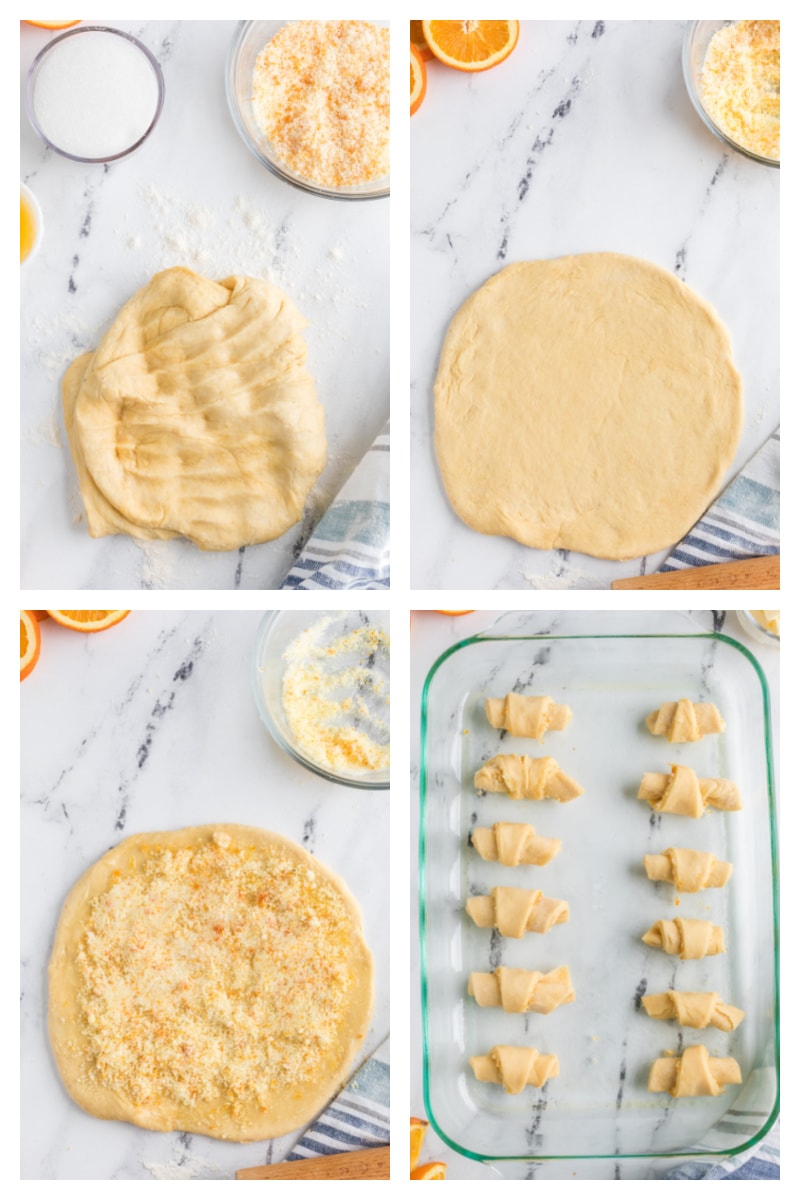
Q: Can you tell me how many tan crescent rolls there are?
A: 12